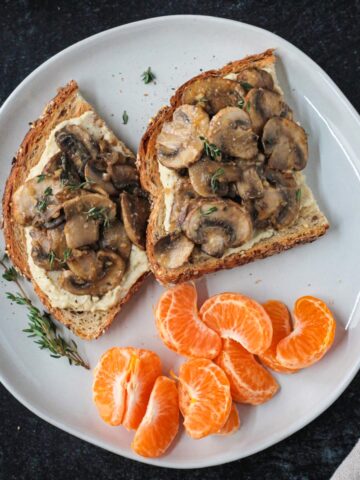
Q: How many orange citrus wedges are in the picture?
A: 10